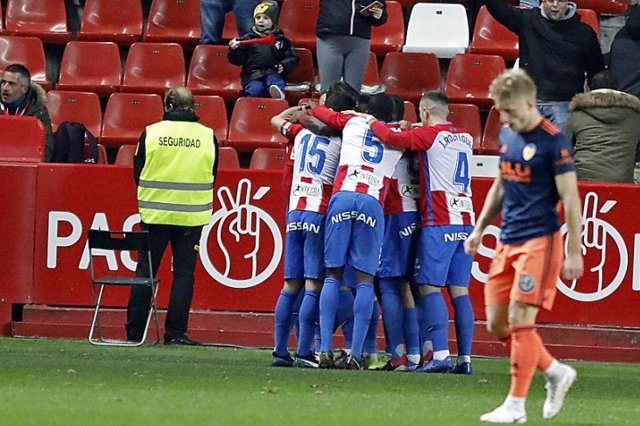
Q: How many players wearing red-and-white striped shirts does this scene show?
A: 4